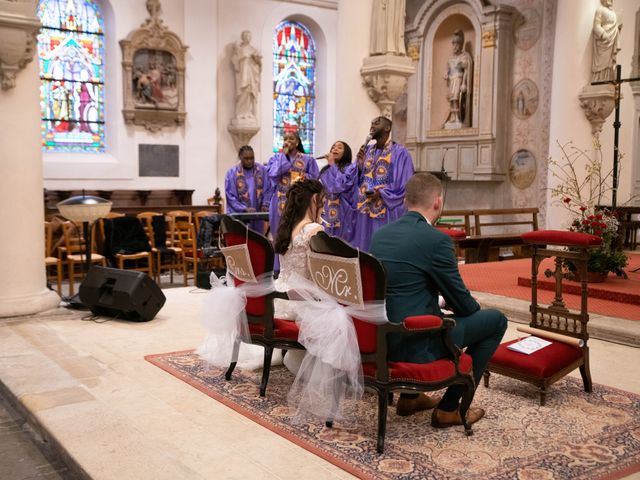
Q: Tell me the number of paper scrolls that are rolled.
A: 1